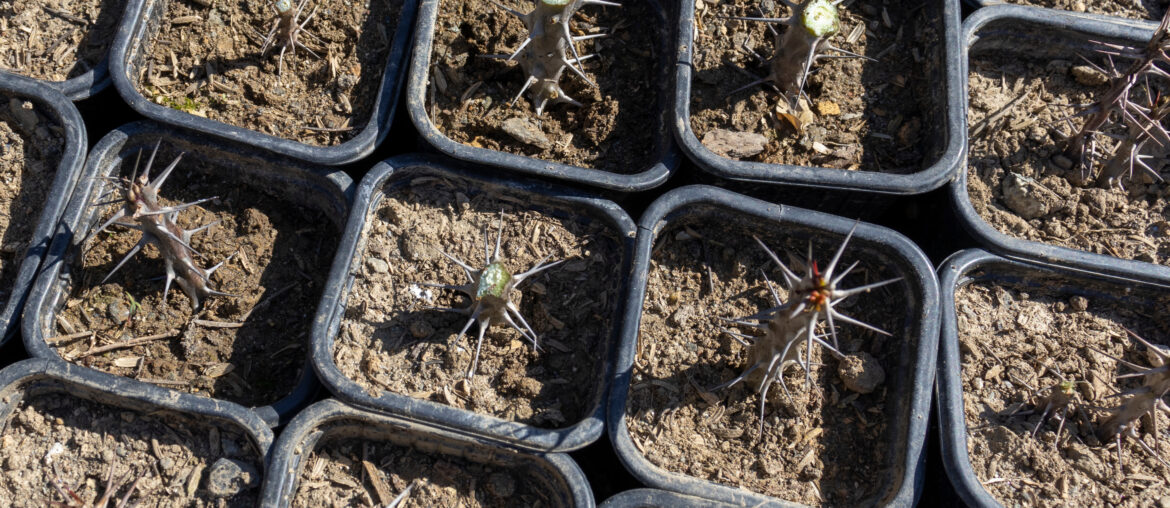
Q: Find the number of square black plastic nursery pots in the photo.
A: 14